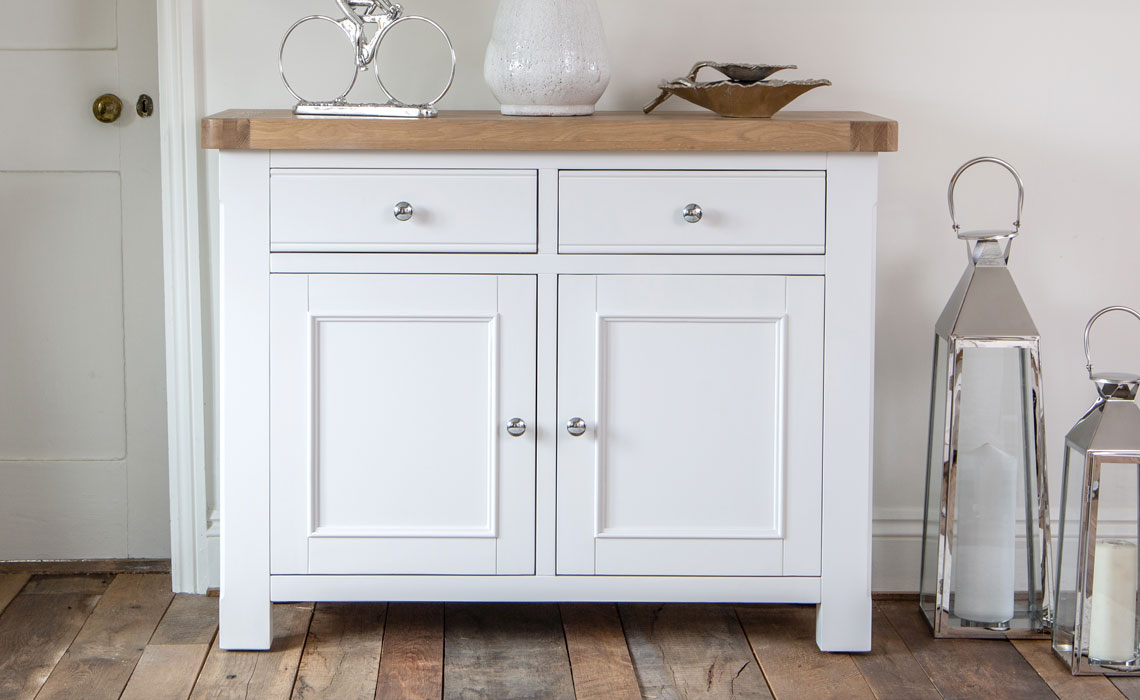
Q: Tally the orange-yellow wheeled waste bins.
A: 0